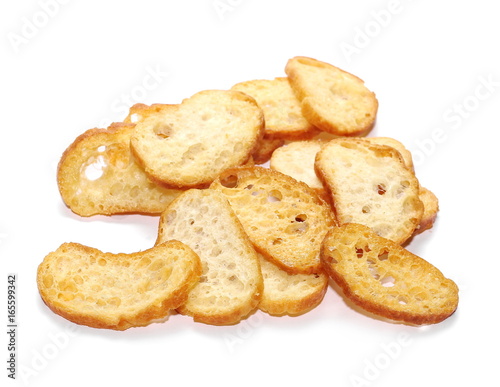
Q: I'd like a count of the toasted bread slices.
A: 13